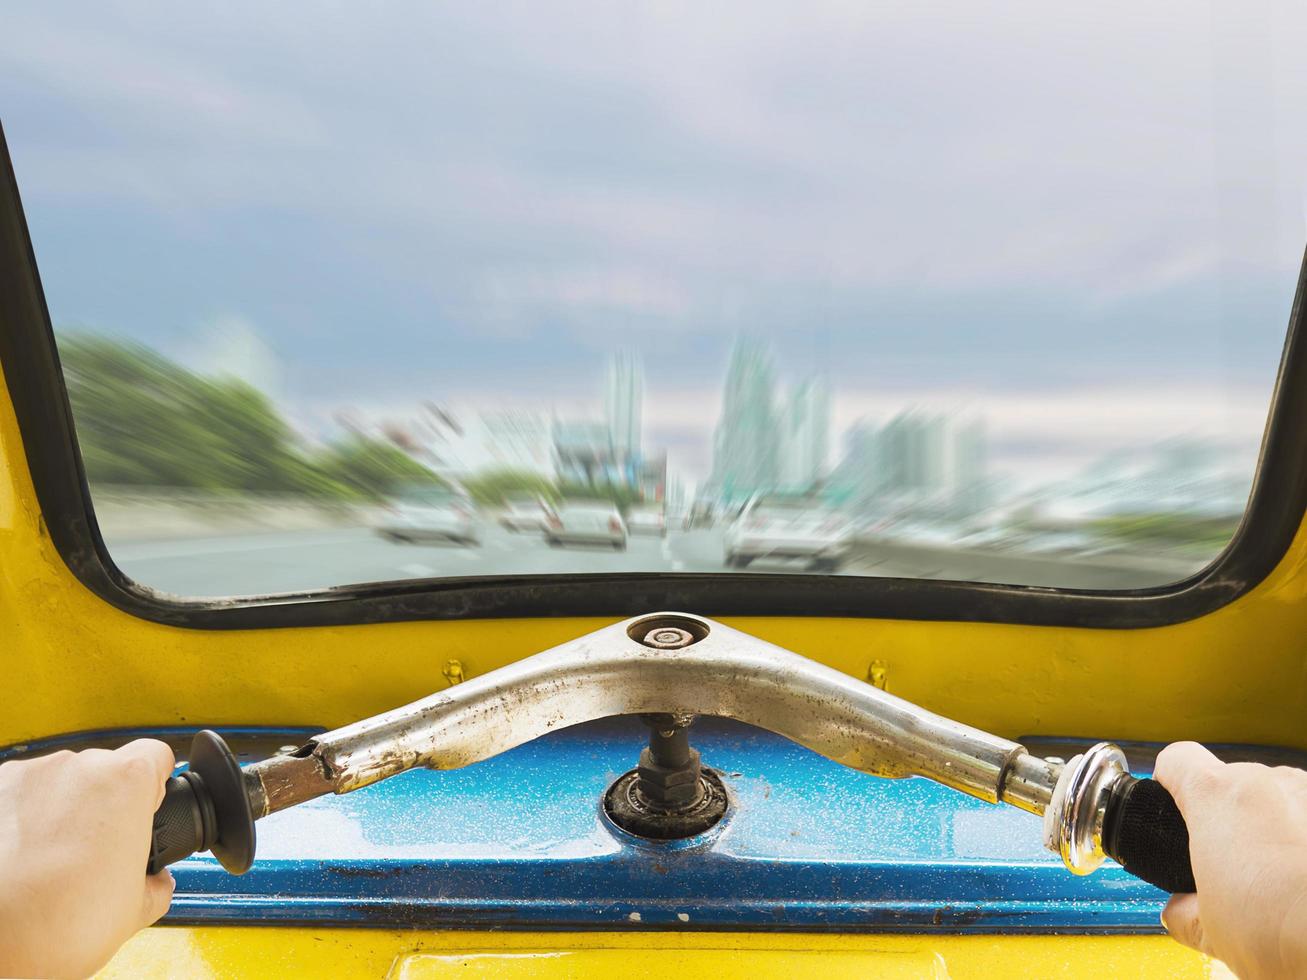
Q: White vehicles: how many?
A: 5